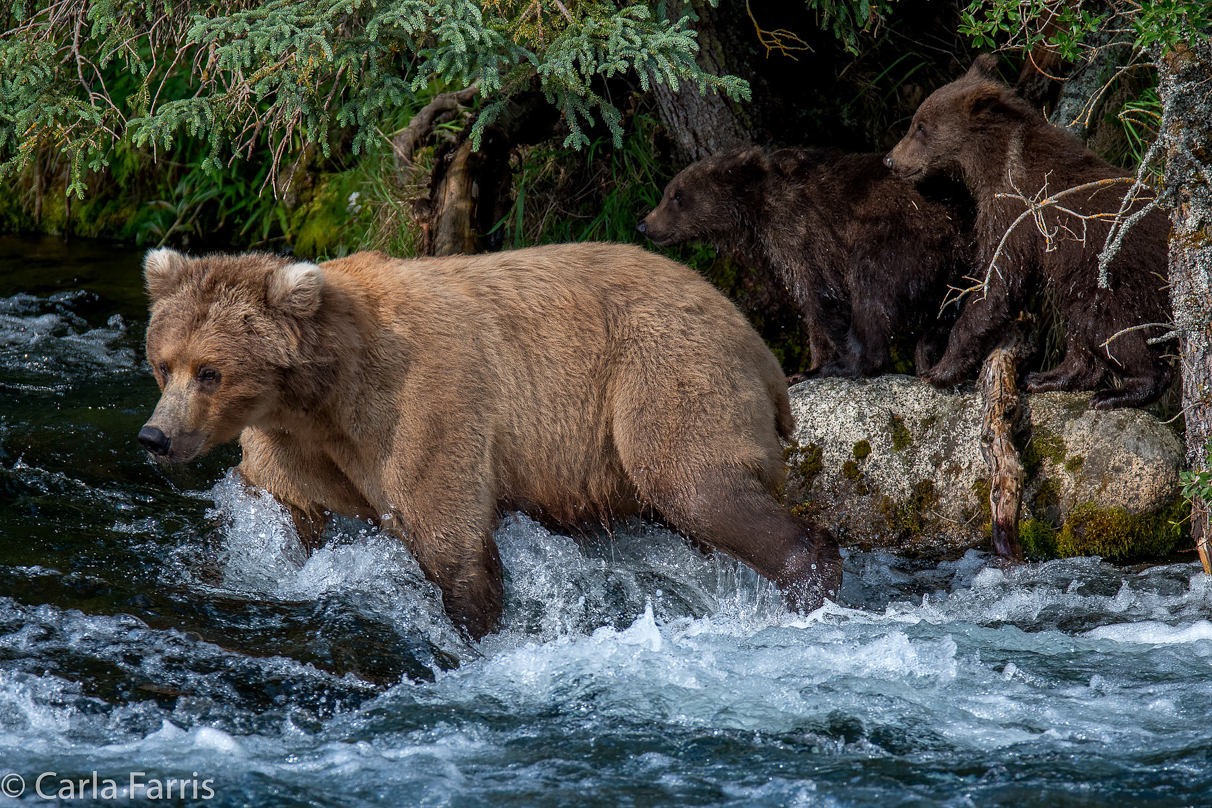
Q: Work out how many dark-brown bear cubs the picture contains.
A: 2